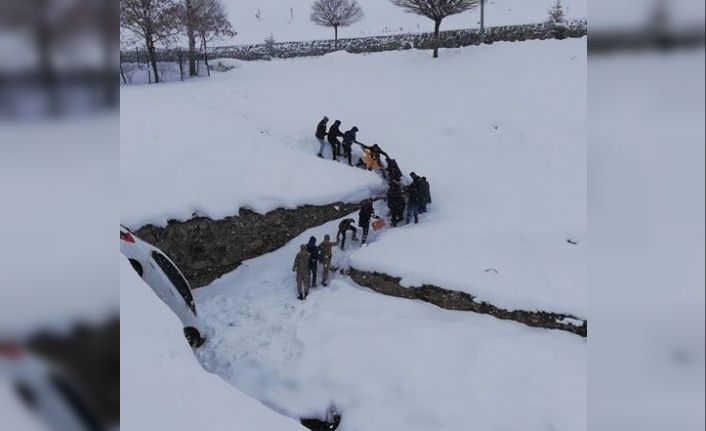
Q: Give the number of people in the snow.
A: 13